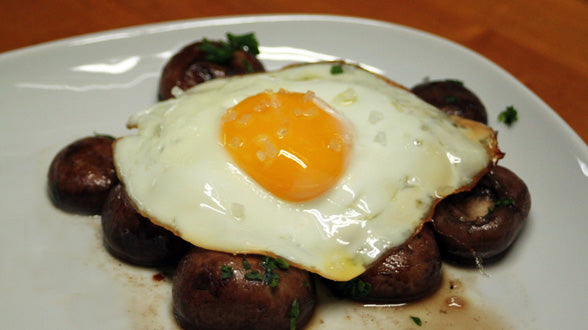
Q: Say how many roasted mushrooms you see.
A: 7